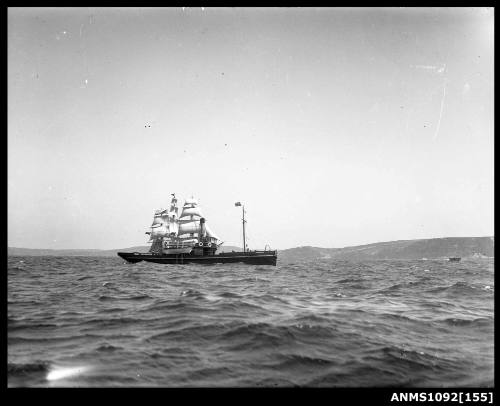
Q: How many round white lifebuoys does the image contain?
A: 2